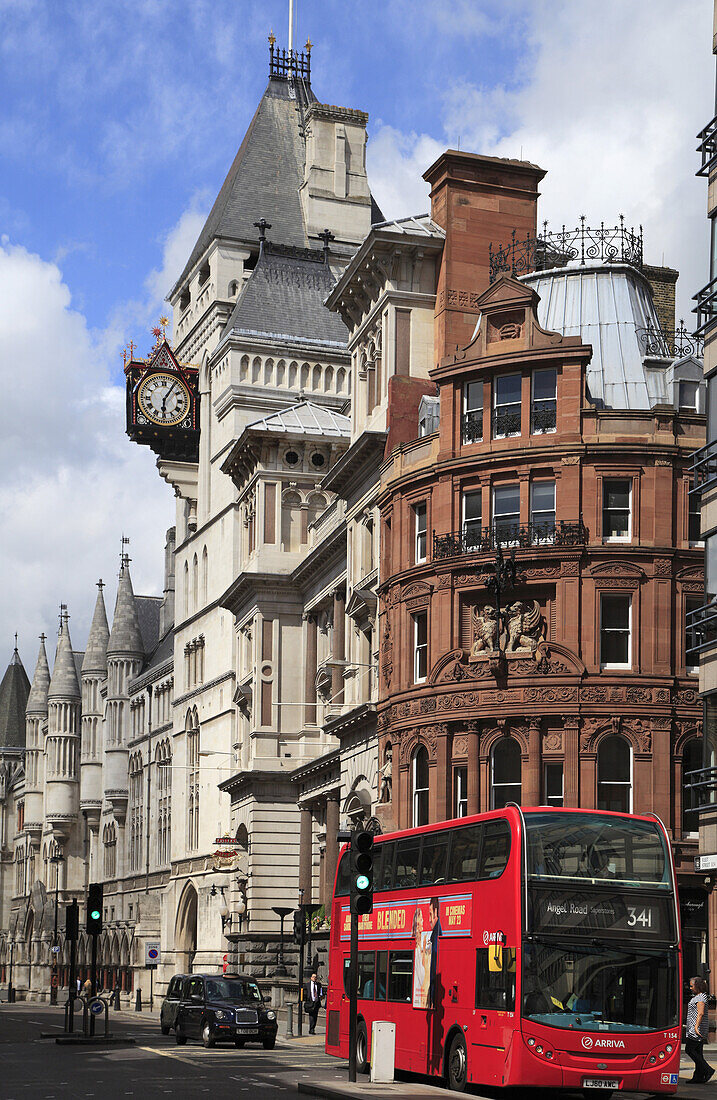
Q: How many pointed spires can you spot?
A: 5